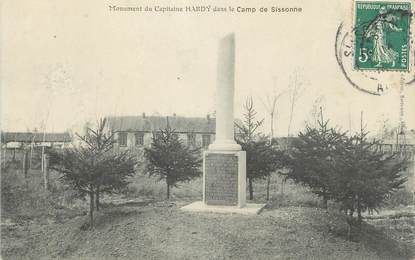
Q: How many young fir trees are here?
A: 5